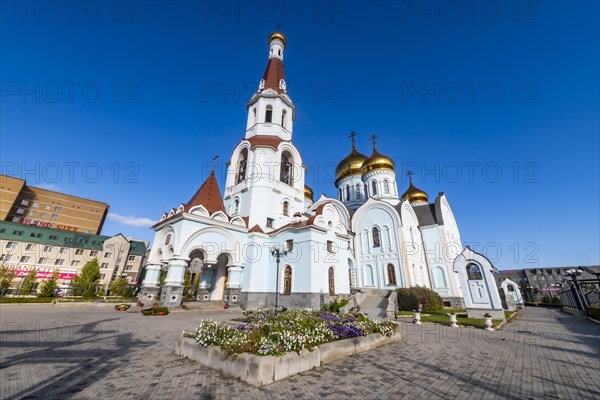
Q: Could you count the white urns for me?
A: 3